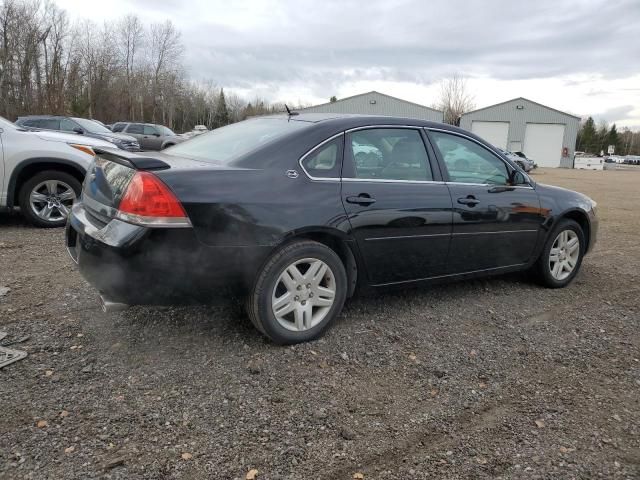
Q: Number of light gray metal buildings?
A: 2